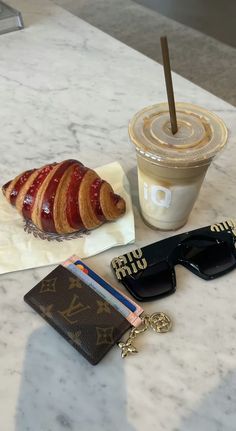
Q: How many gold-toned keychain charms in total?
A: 2